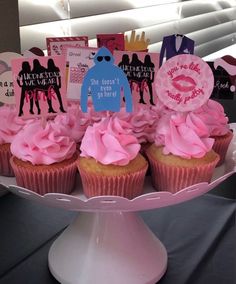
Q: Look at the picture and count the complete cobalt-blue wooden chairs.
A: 0